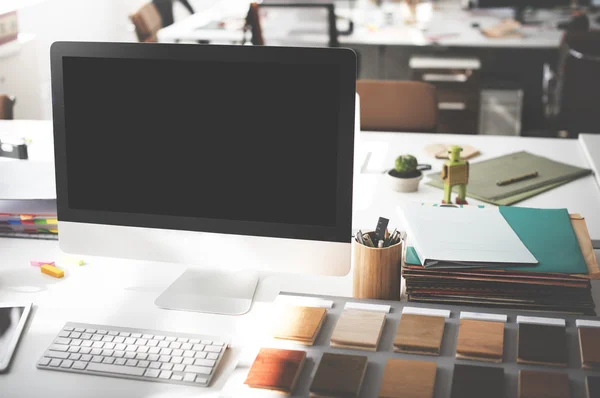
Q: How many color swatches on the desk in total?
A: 12